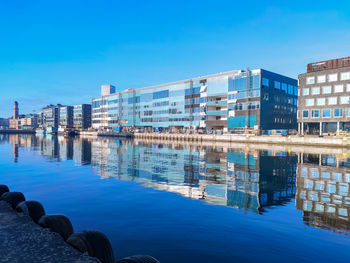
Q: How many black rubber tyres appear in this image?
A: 6